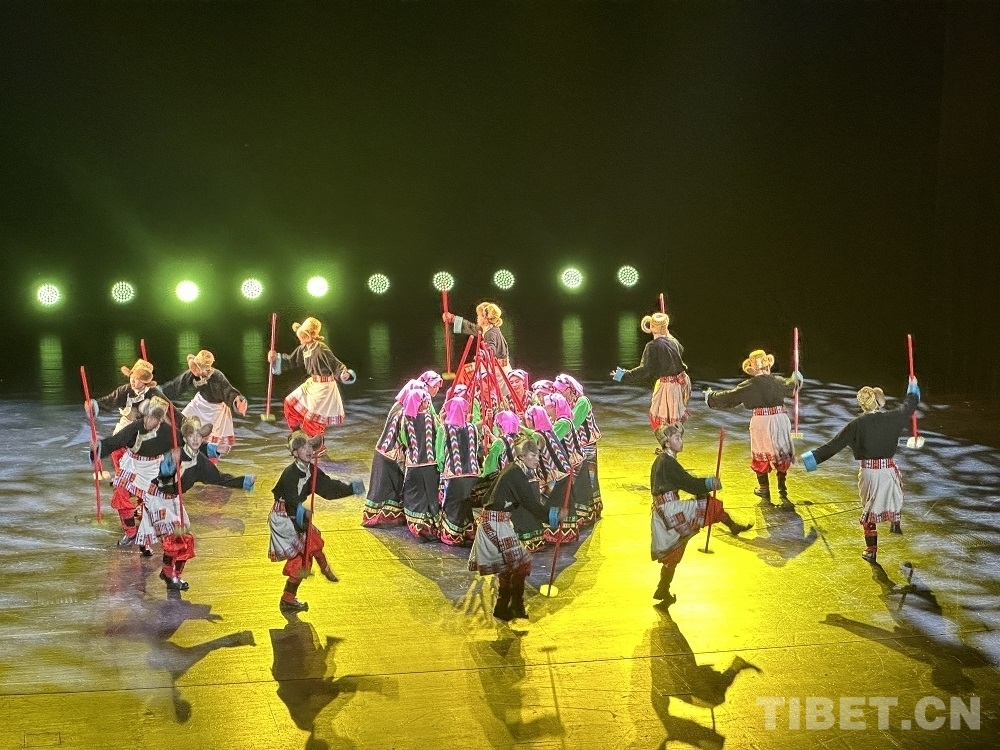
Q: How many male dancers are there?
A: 12